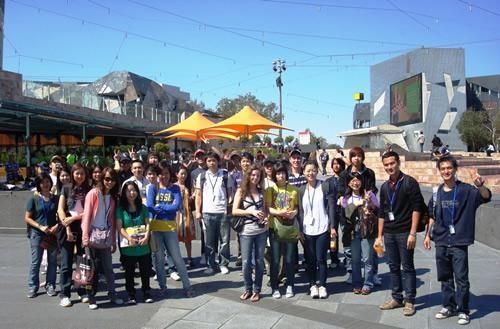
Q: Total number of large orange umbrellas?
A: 2